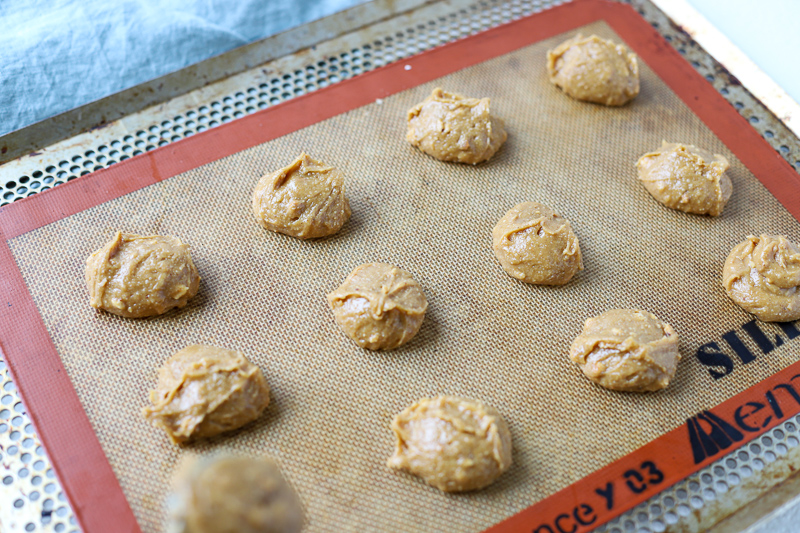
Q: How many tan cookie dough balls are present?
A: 12